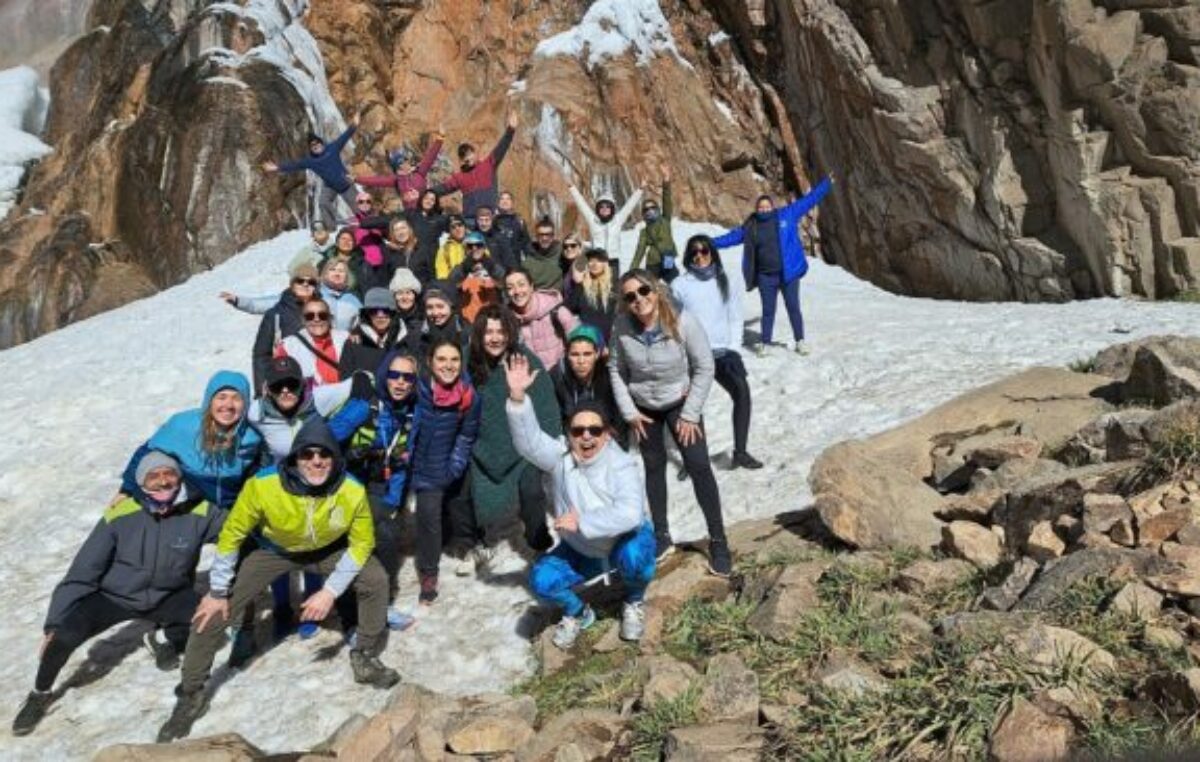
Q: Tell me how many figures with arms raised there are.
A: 7